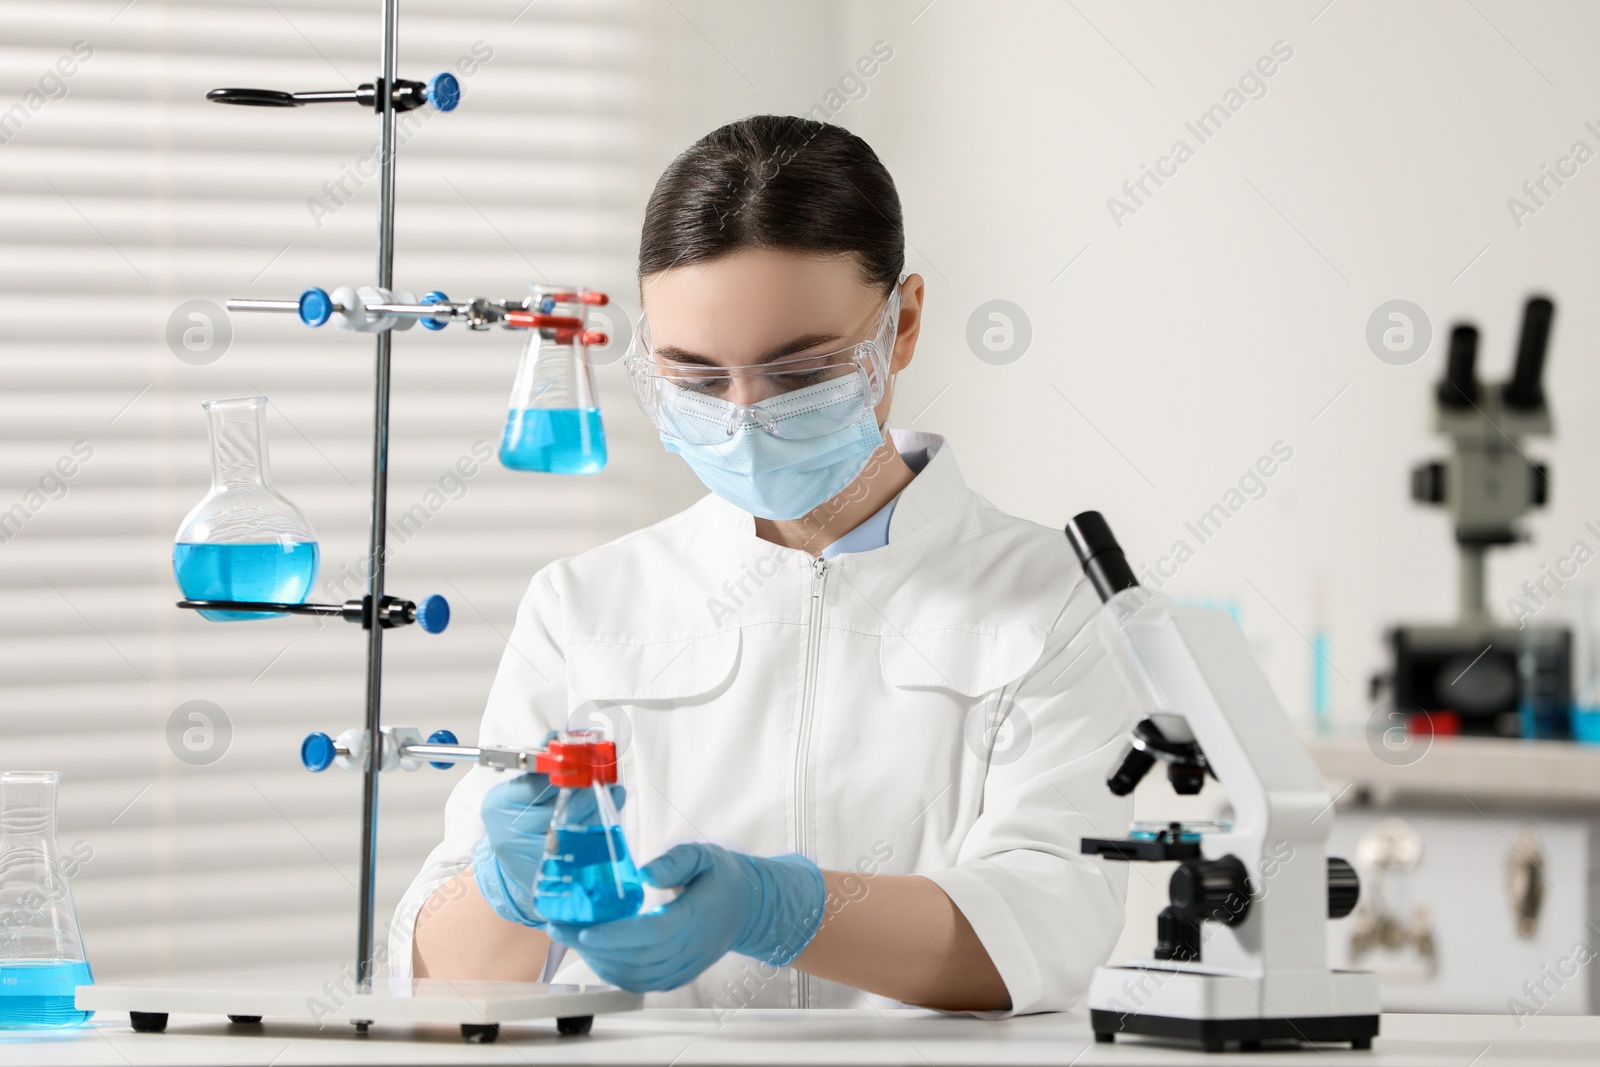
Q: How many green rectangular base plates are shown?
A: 0